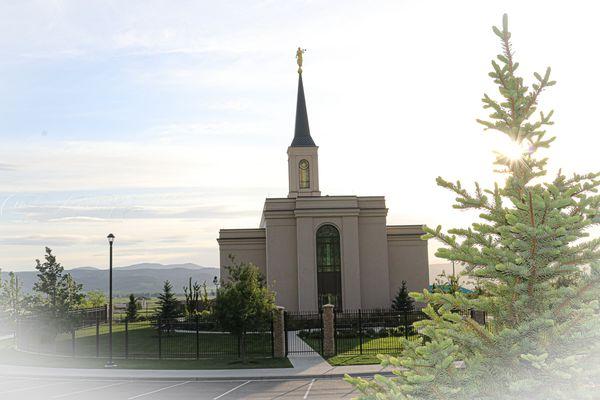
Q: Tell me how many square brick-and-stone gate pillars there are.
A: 2